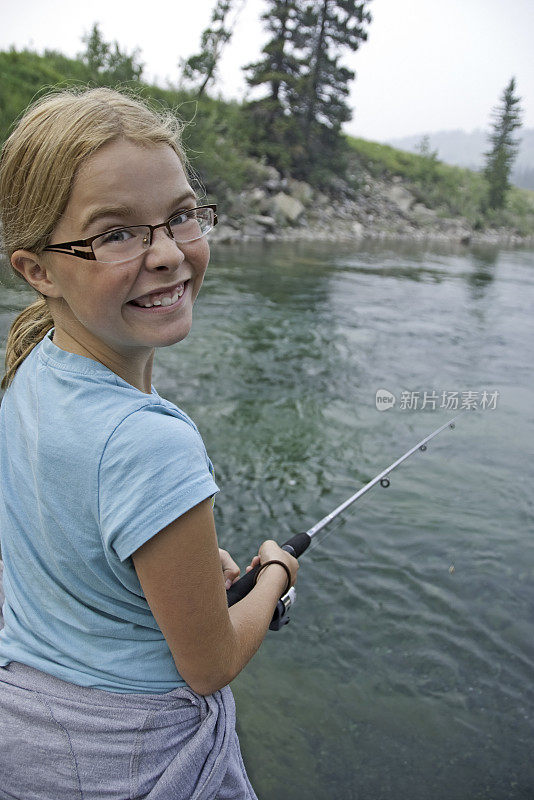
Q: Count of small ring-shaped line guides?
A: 3